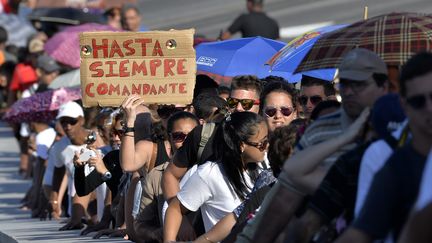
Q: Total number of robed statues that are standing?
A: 0